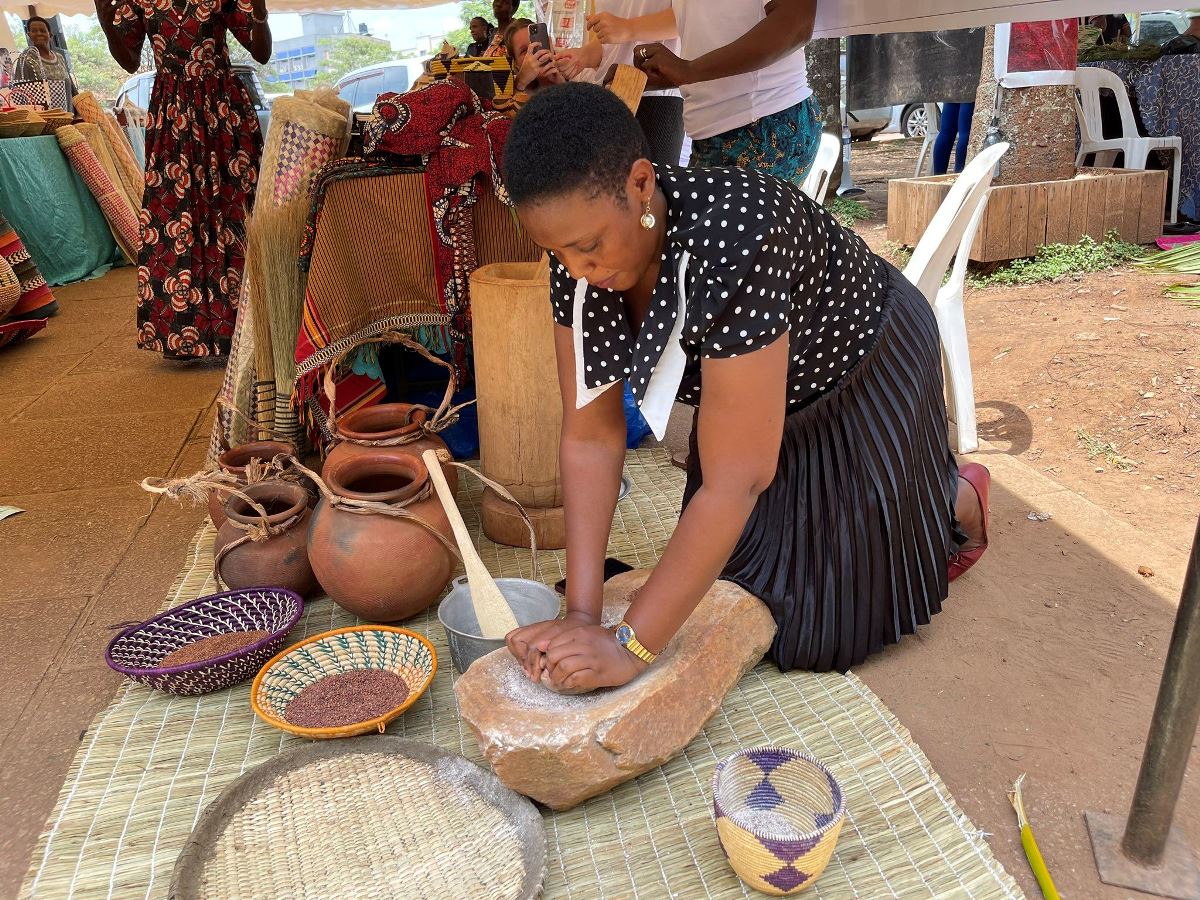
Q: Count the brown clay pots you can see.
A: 4